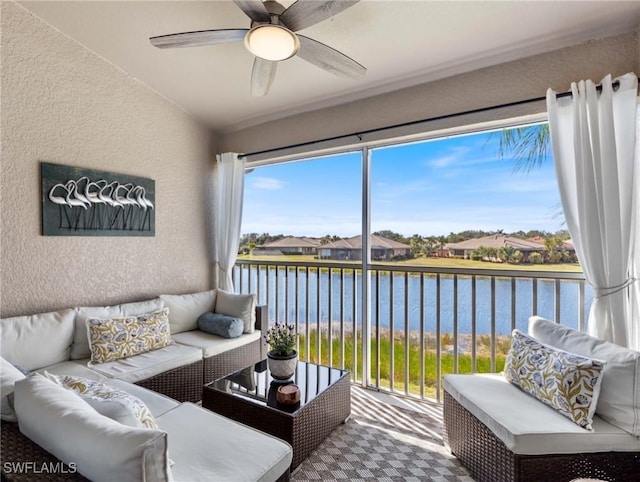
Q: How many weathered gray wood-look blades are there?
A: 5